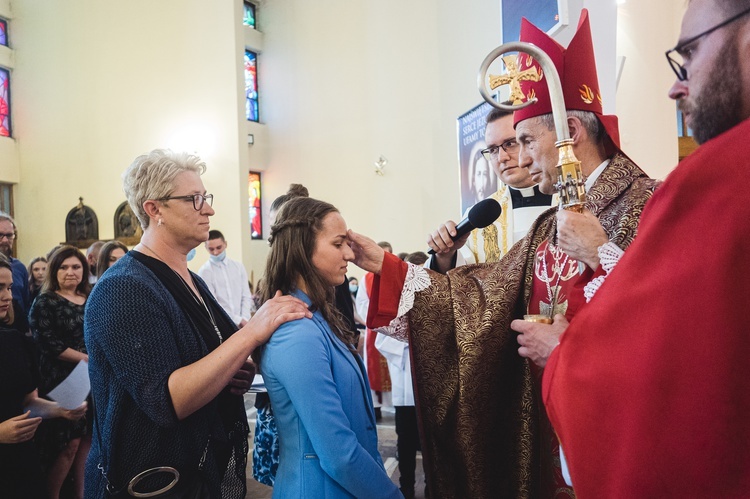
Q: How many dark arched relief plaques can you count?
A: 2